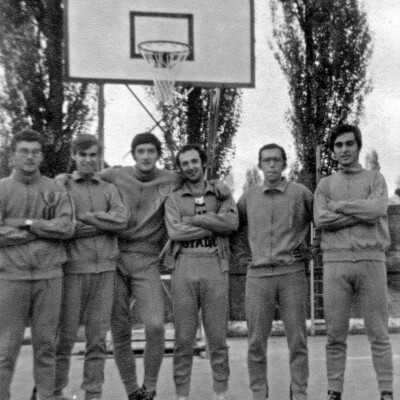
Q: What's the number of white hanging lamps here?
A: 0